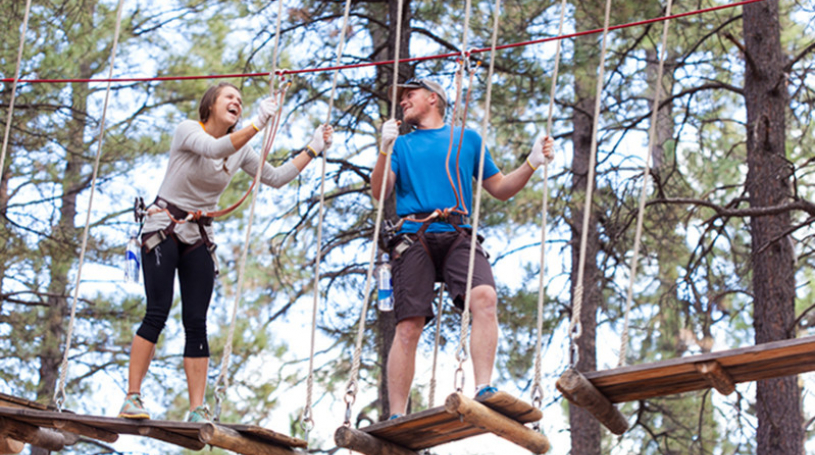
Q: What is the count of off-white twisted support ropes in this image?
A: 10